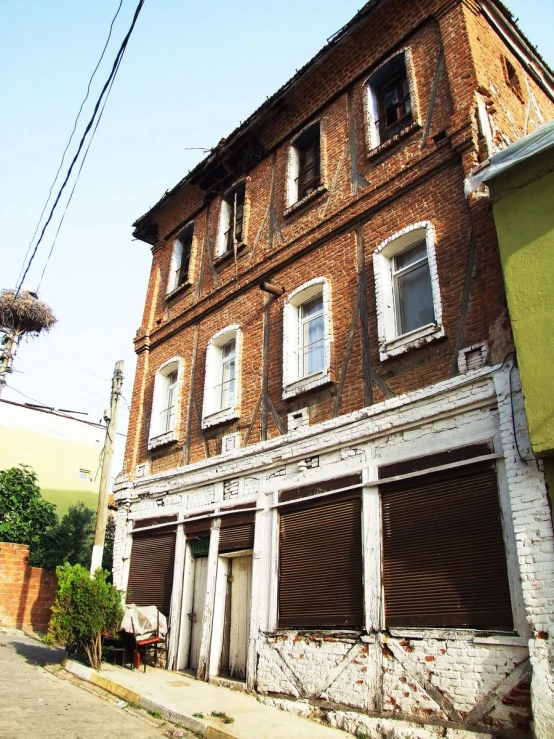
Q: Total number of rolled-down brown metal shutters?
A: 3